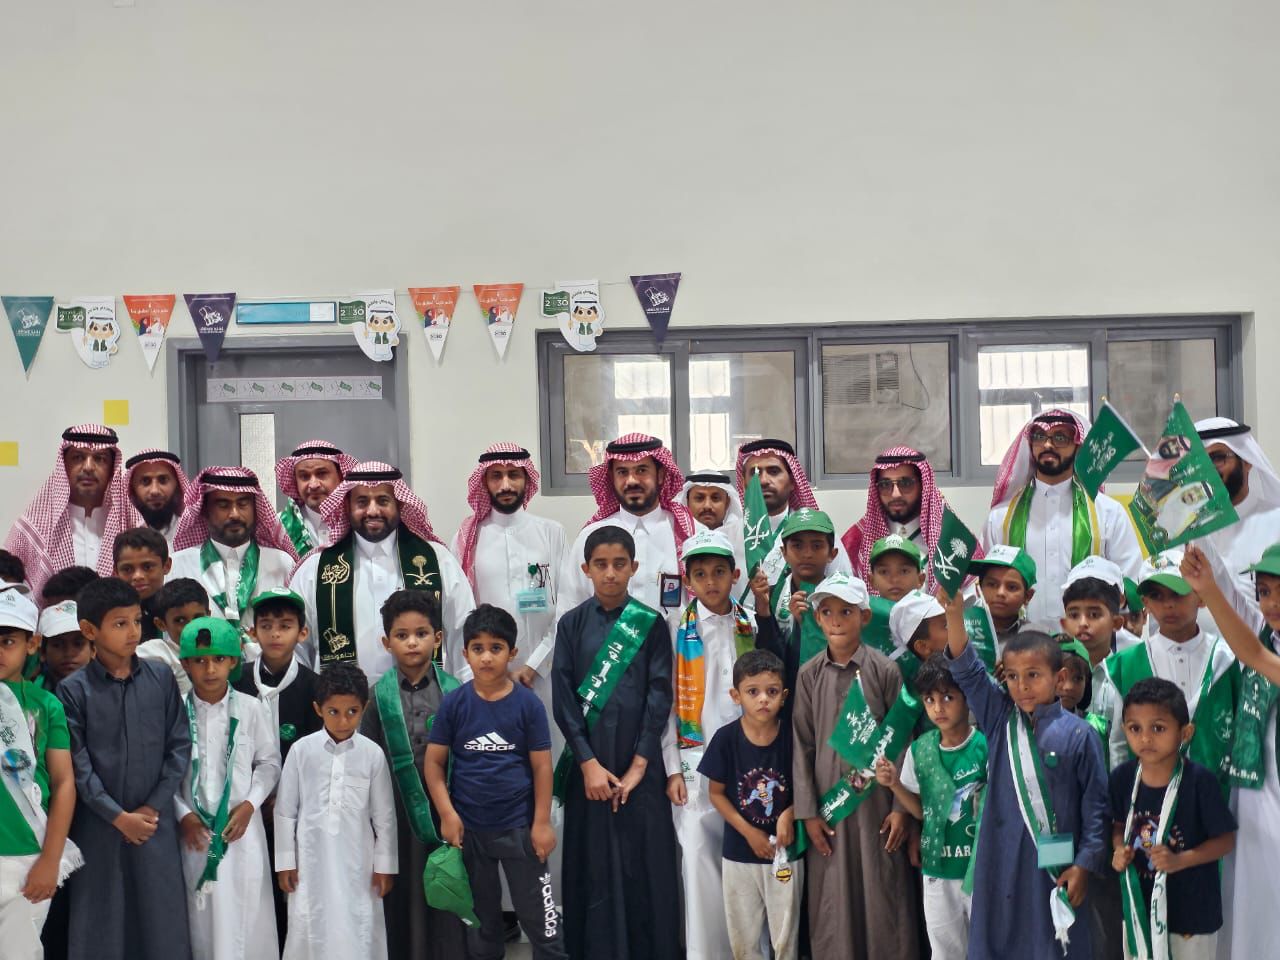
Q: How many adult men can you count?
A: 12